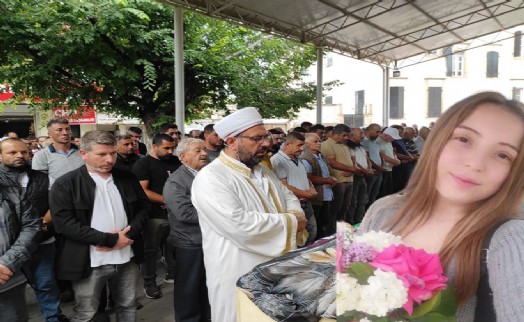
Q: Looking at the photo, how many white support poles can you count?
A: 3